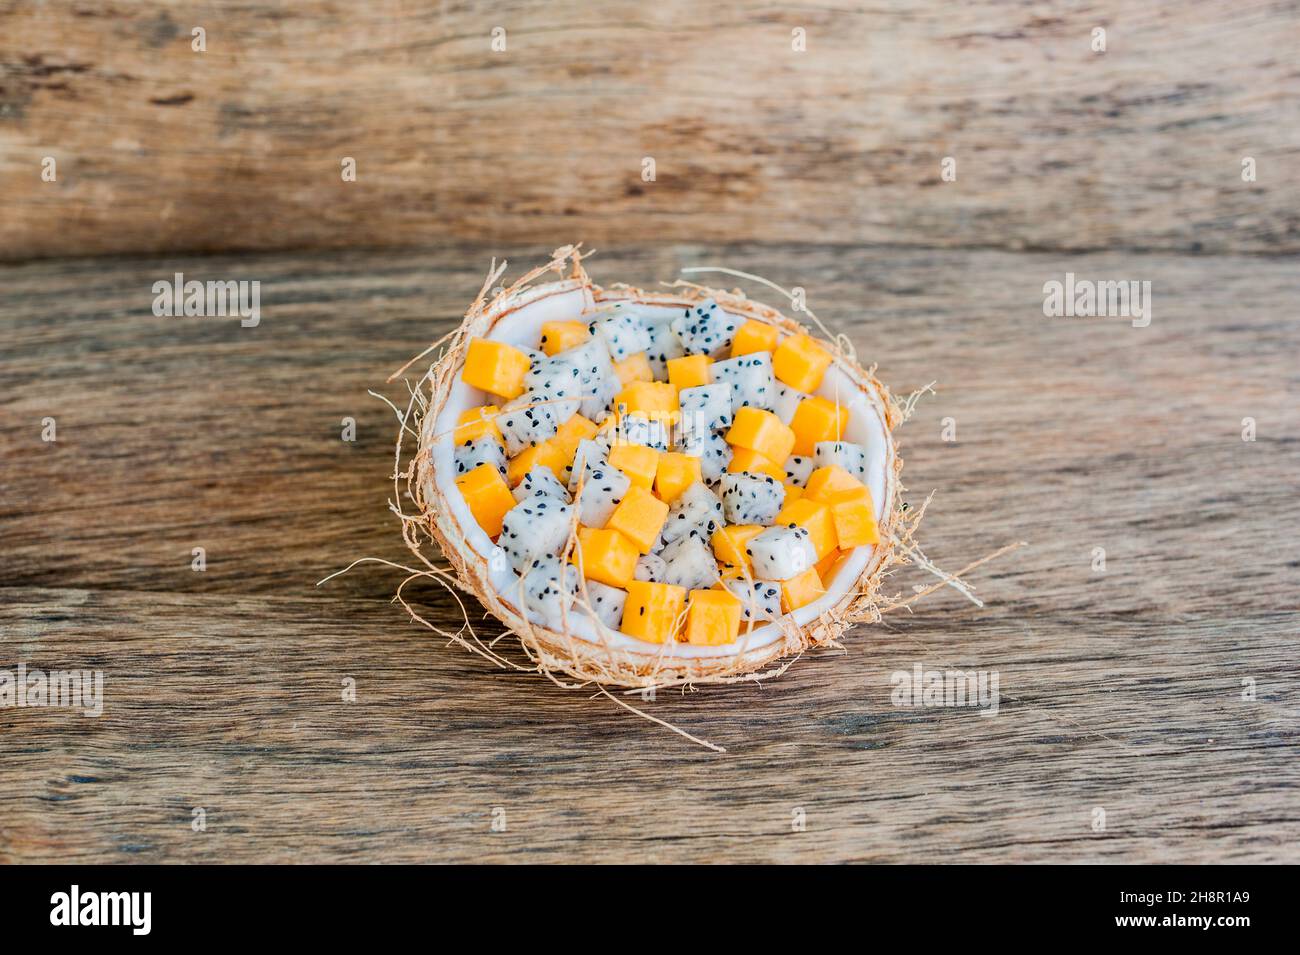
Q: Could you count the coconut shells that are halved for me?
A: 1